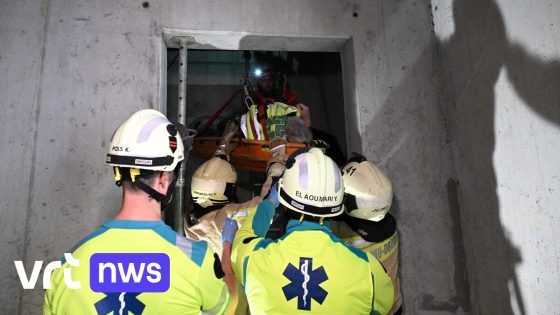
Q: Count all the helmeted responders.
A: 5